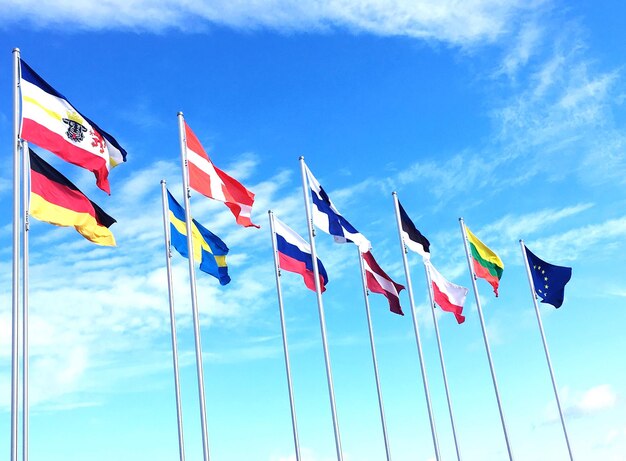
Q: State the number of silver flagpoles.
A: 11